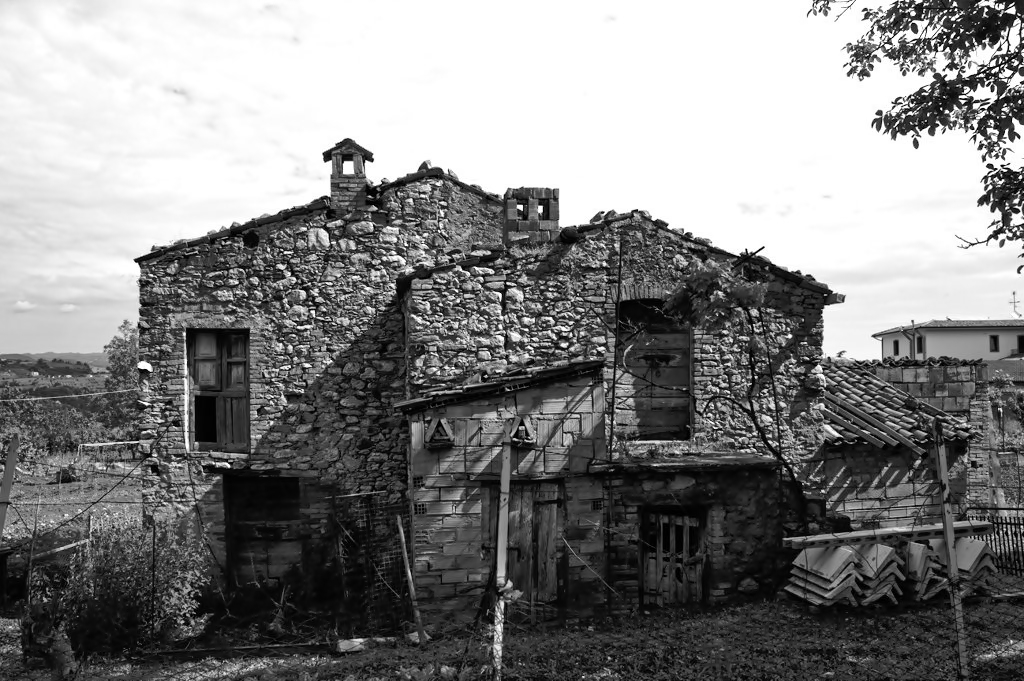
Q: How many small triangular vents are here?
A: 2